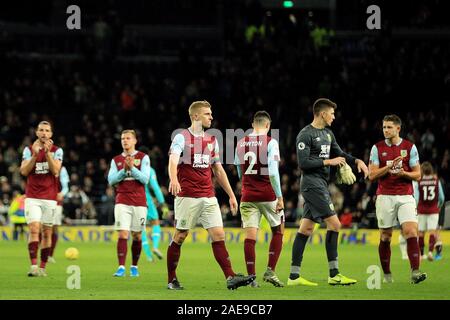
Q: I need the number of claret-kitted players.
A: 7